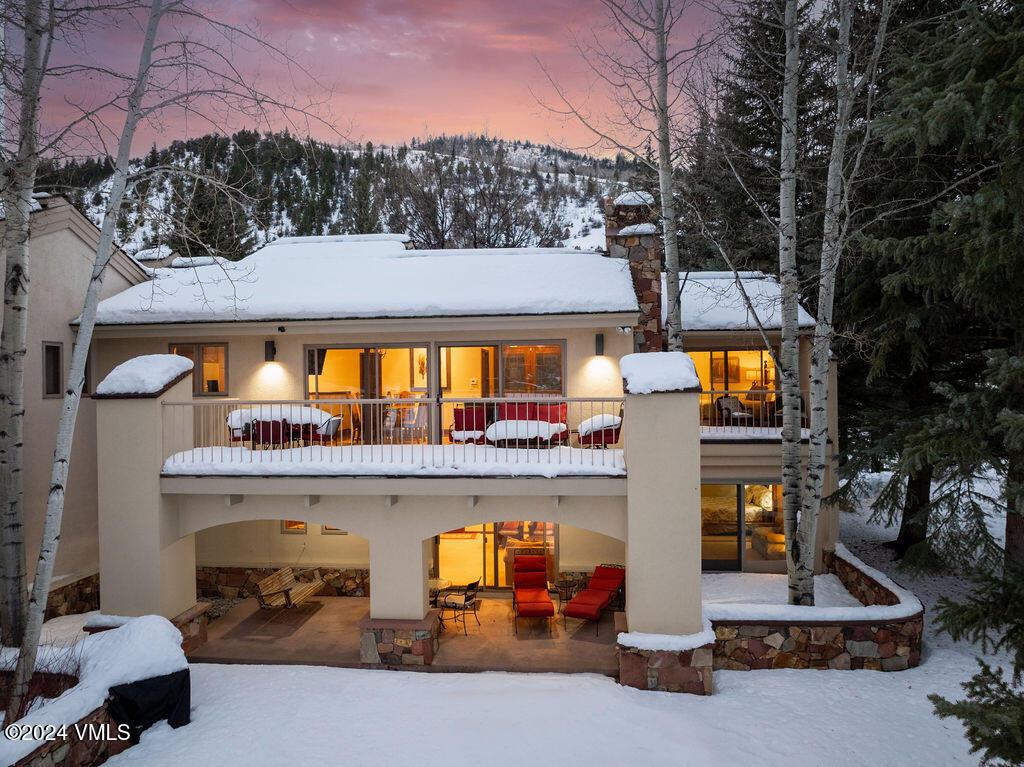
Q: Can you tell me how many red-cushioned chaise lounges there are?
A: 2